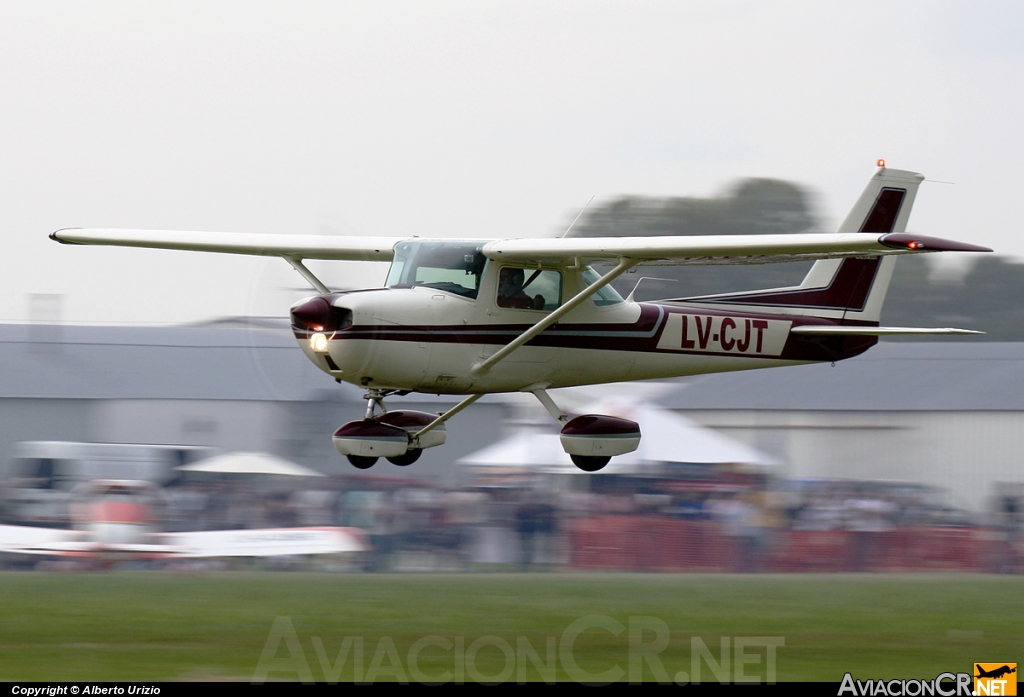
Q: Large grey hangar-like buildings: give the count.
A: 2